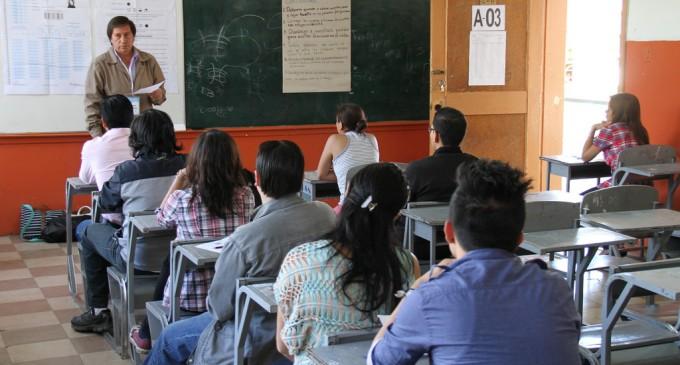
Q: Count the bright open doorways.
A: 1